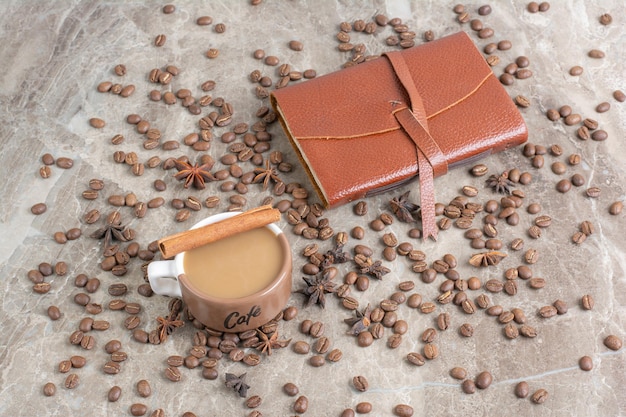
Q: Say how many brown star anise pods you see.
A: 13